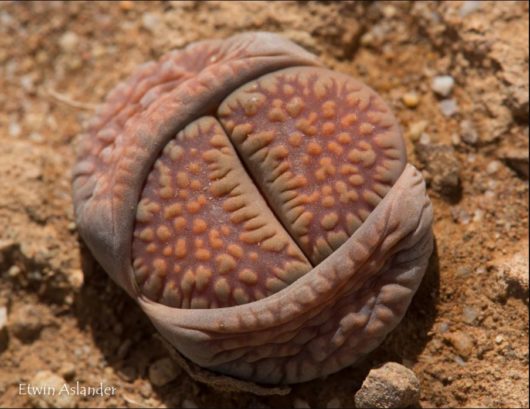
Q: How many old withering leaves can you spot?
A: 2